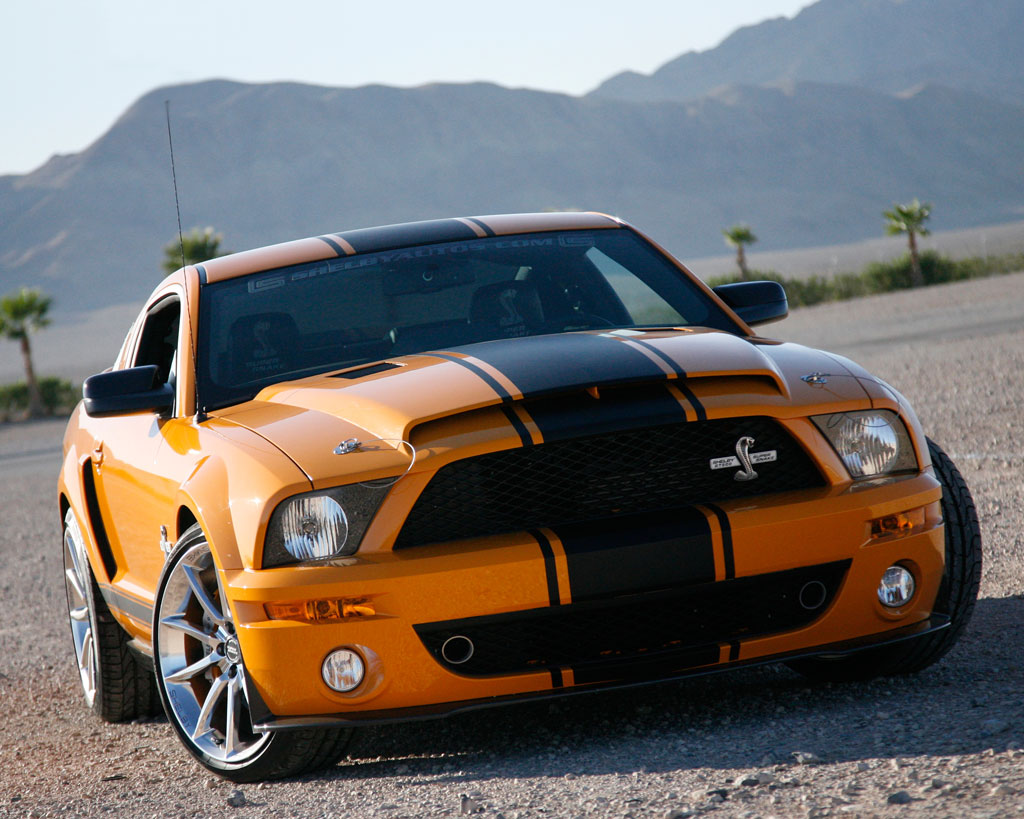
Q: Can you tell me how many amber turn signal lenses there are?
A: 2